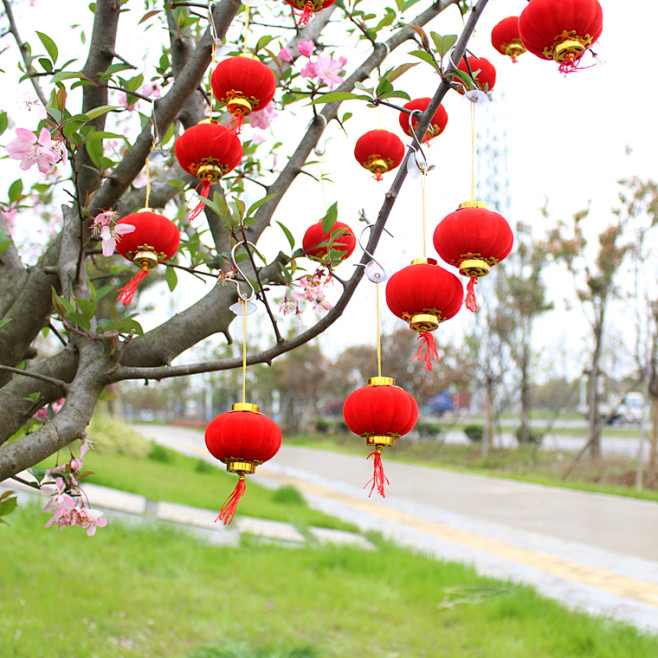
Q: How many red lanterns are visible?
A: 14